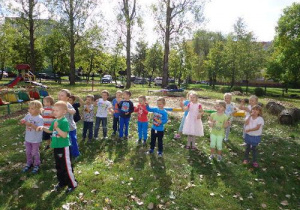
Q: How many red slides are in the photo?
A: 1